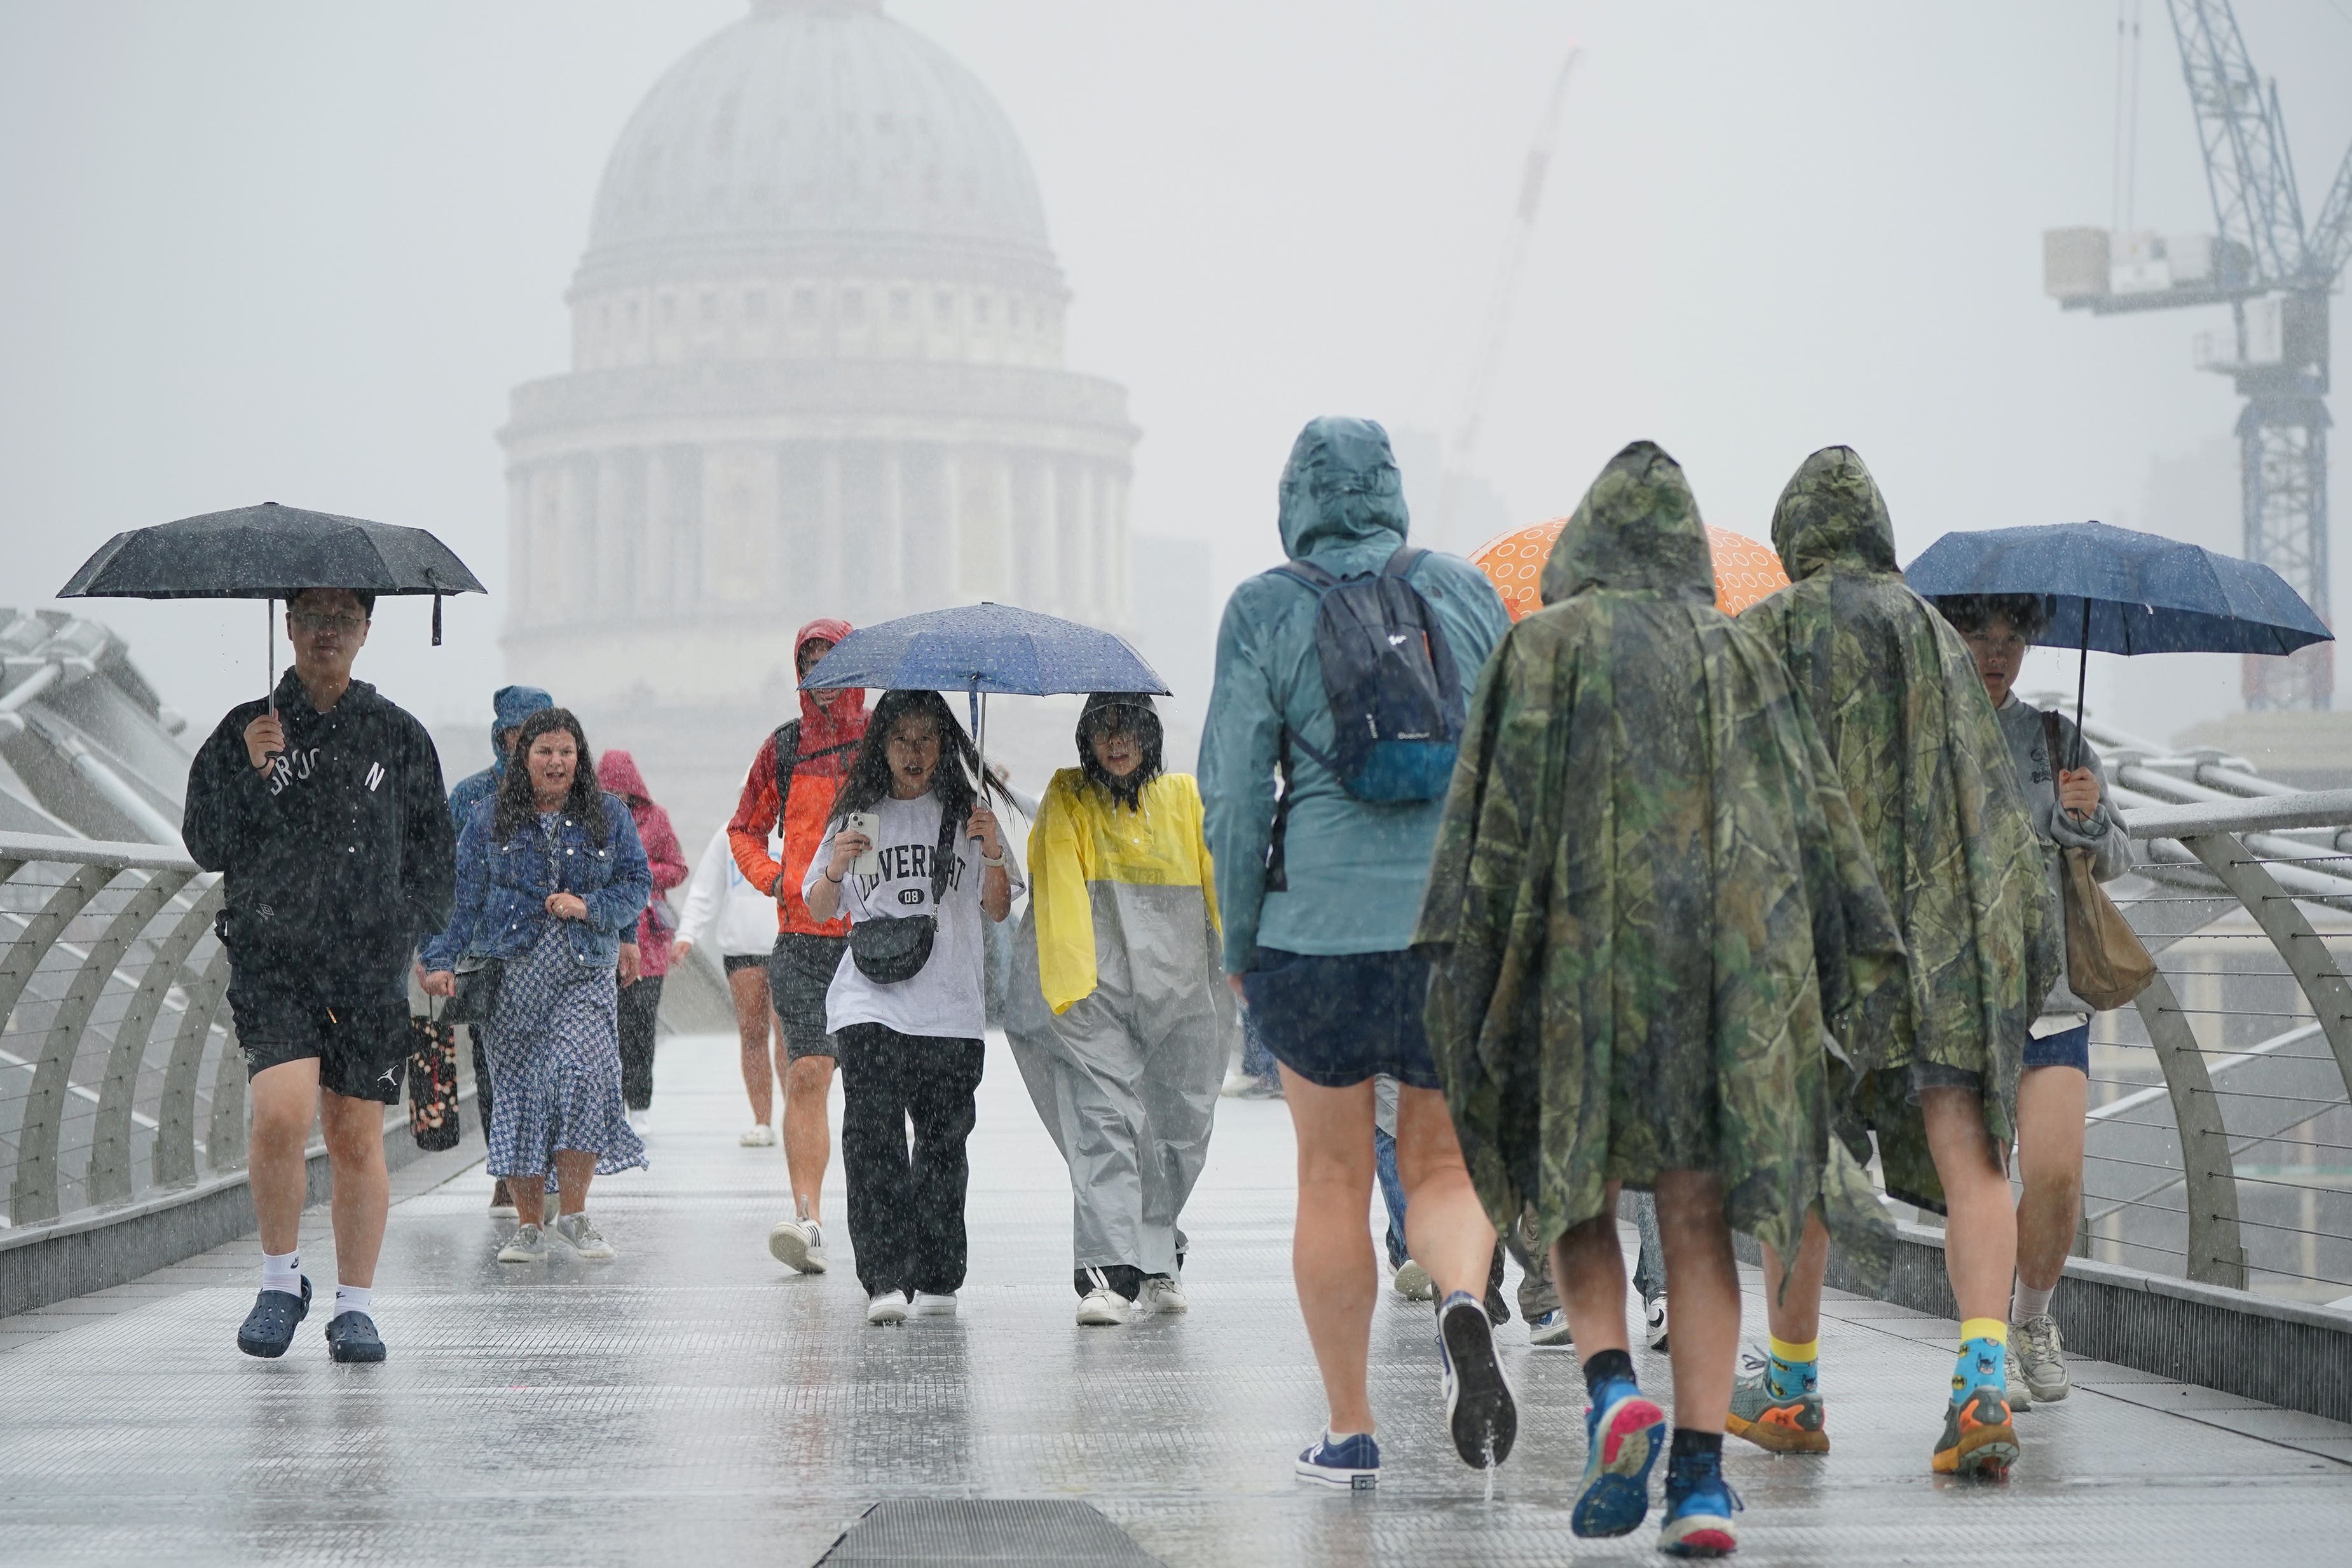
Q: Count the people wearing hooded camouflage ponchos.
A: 2